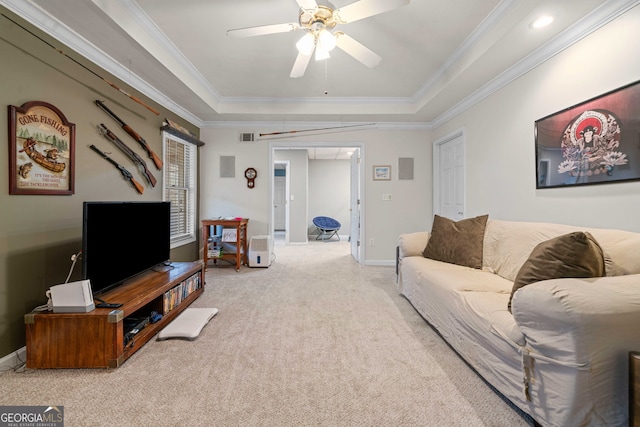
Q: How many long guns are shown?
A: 3